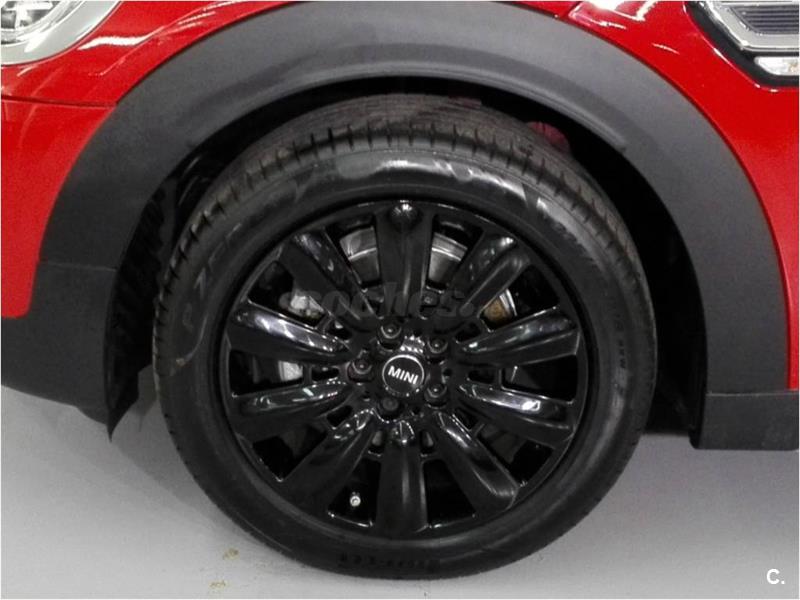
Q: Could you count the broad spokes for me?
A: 10